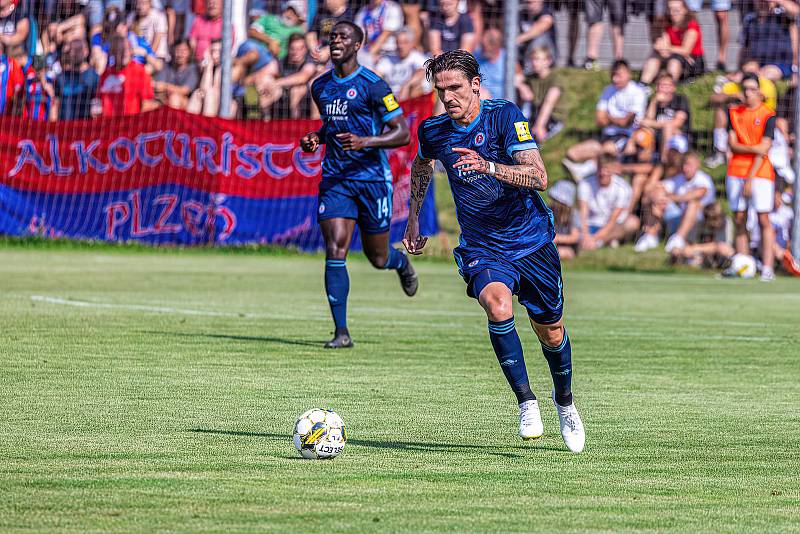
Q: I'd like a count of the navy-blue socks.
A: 4